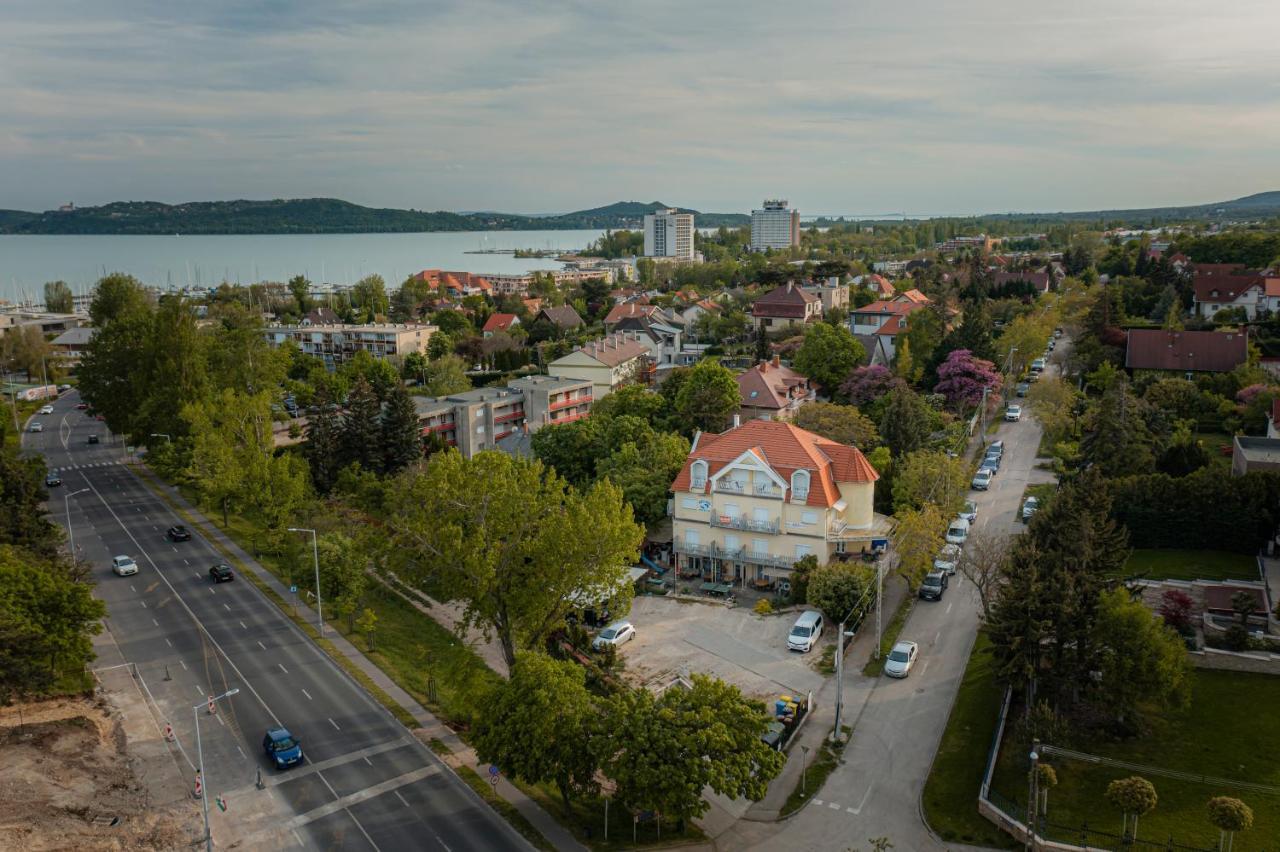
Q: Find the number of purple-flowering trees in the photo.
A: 2